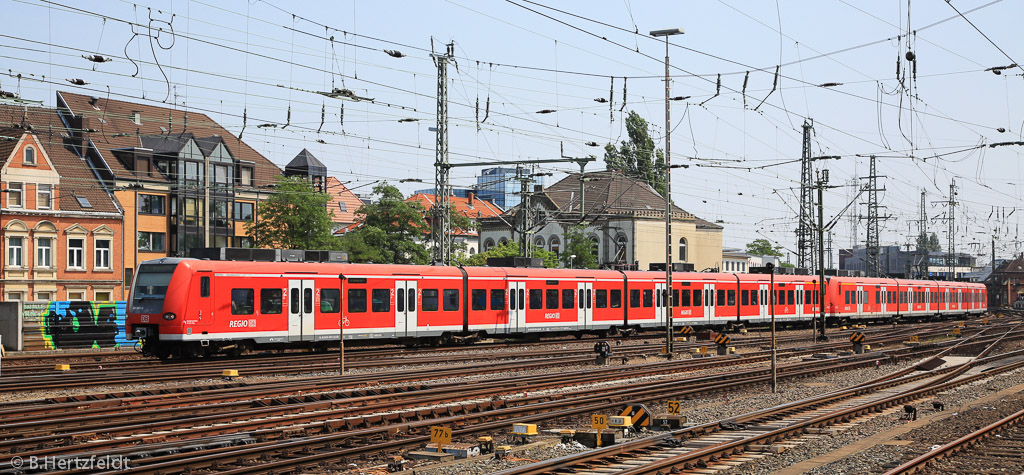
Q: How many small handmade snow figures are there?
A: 0